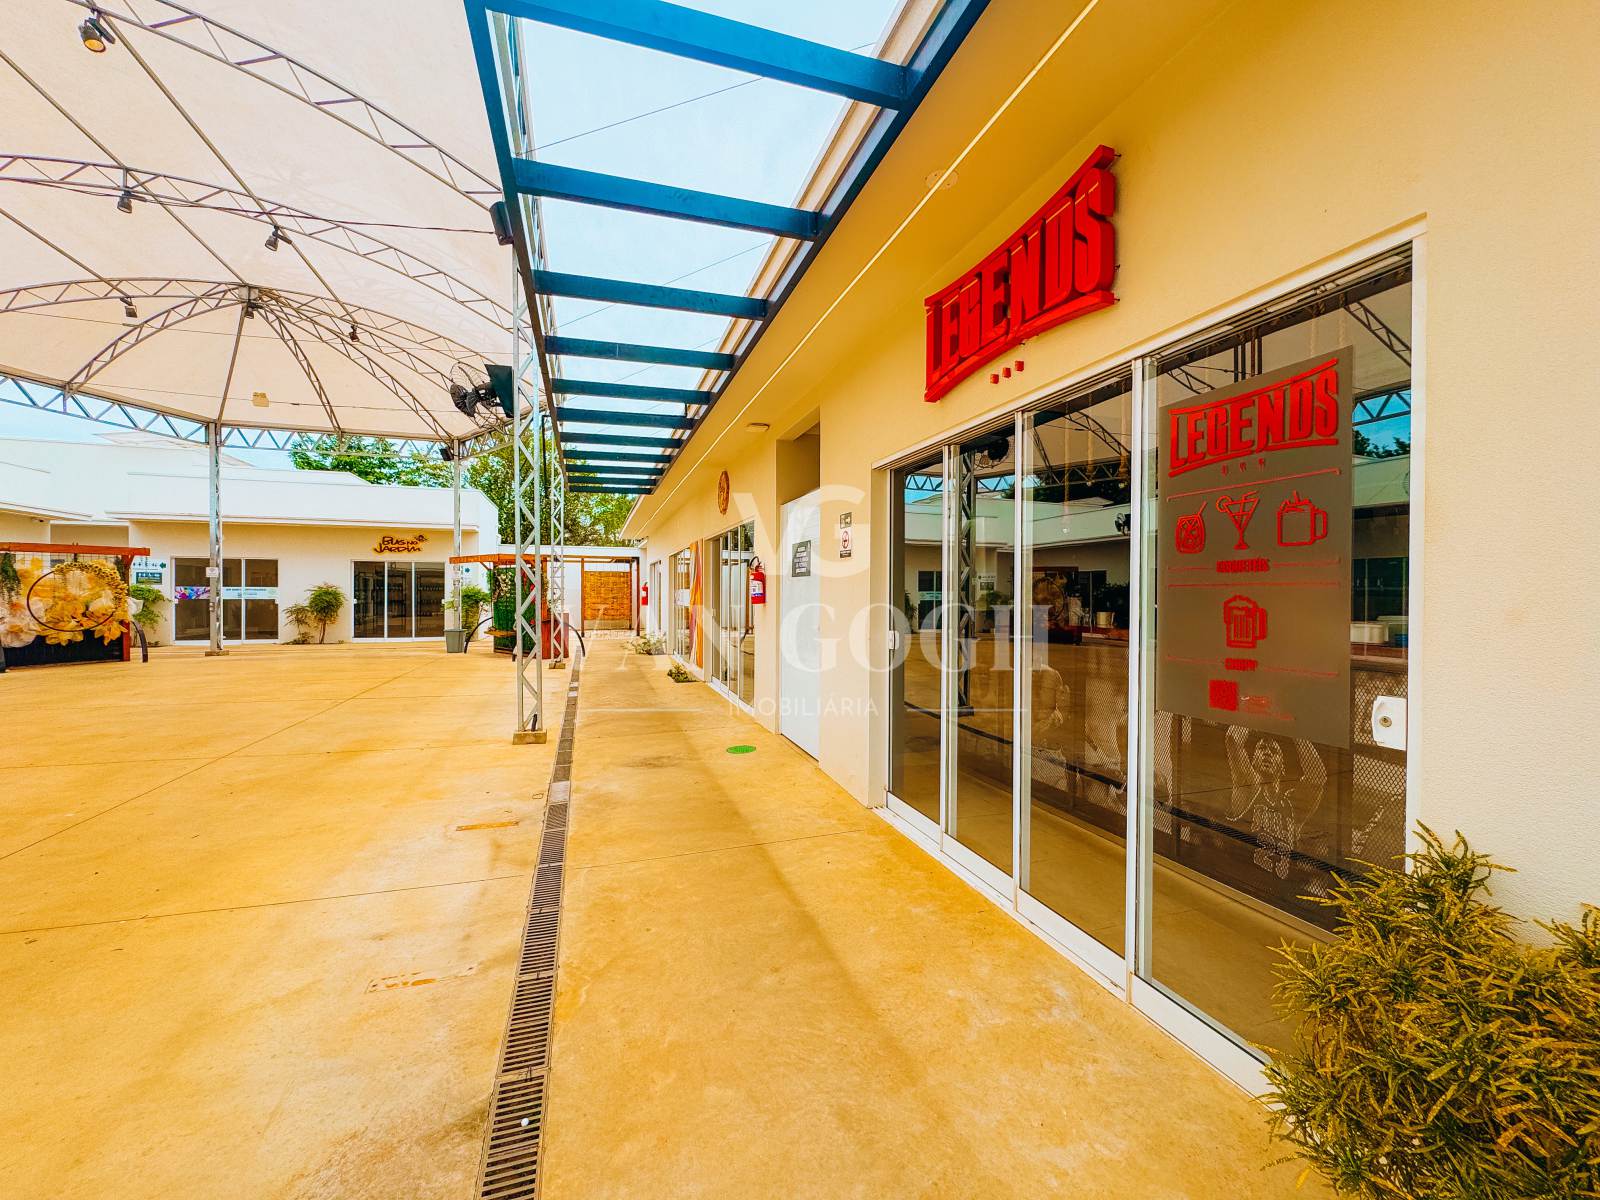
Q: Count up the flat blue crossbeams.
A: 11